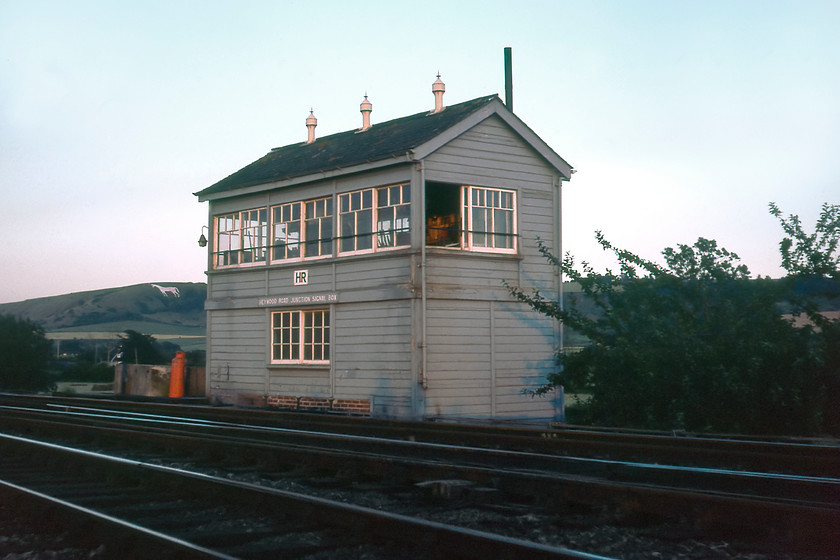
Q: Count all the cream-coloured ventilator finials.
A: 3